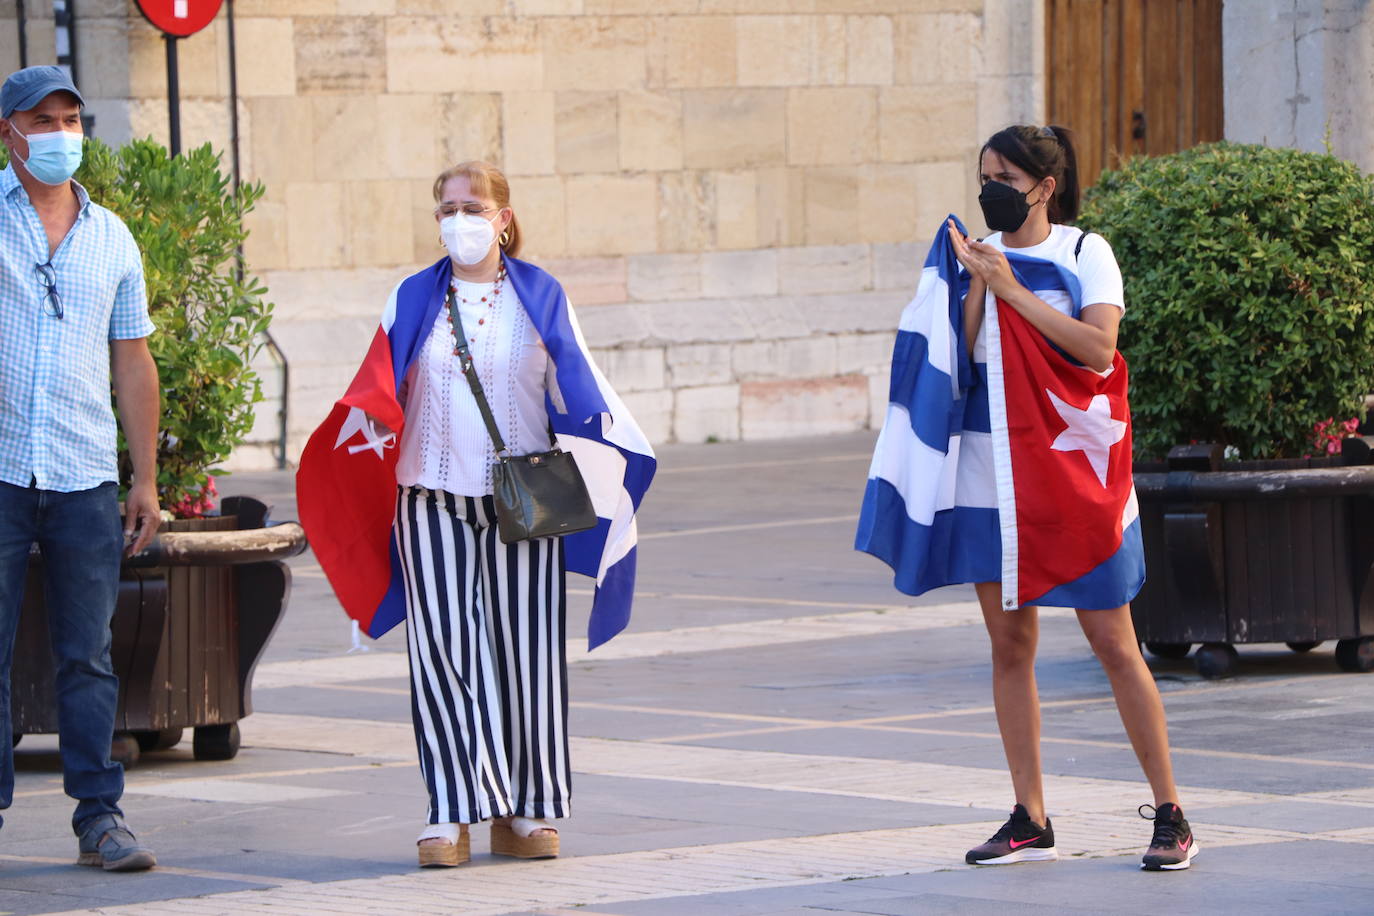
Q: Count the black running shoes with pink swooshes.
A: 2